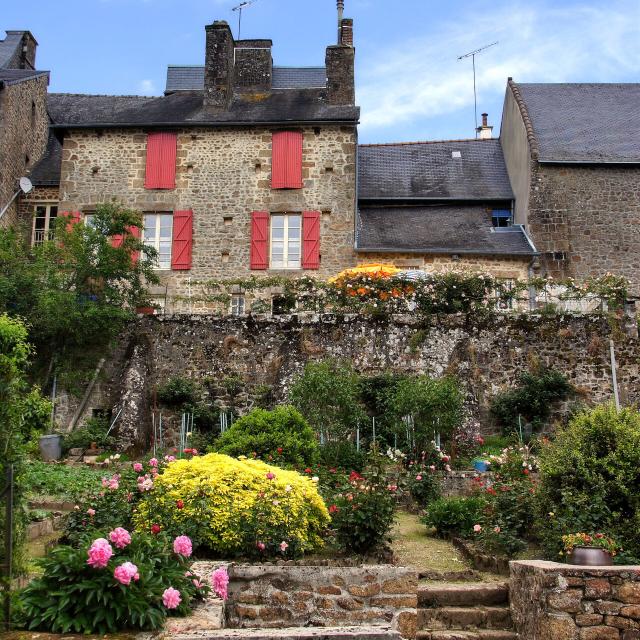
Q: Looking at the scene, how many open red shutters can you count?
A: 6